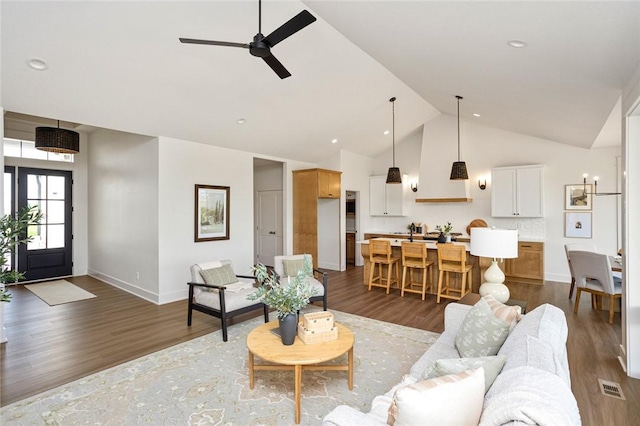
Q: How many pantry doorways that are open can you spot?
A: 1